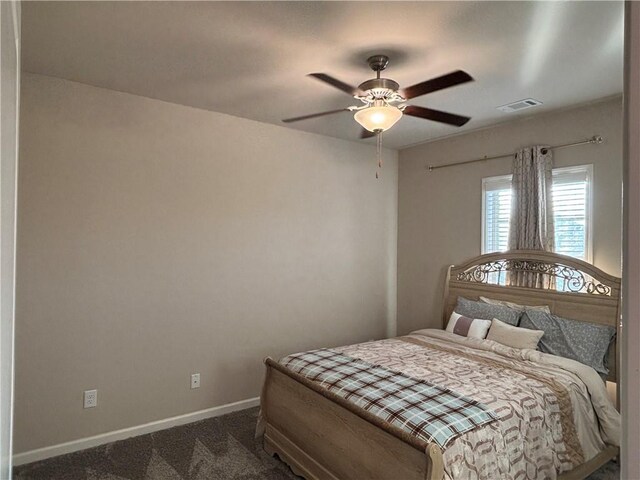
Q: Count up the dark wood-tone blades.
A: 5